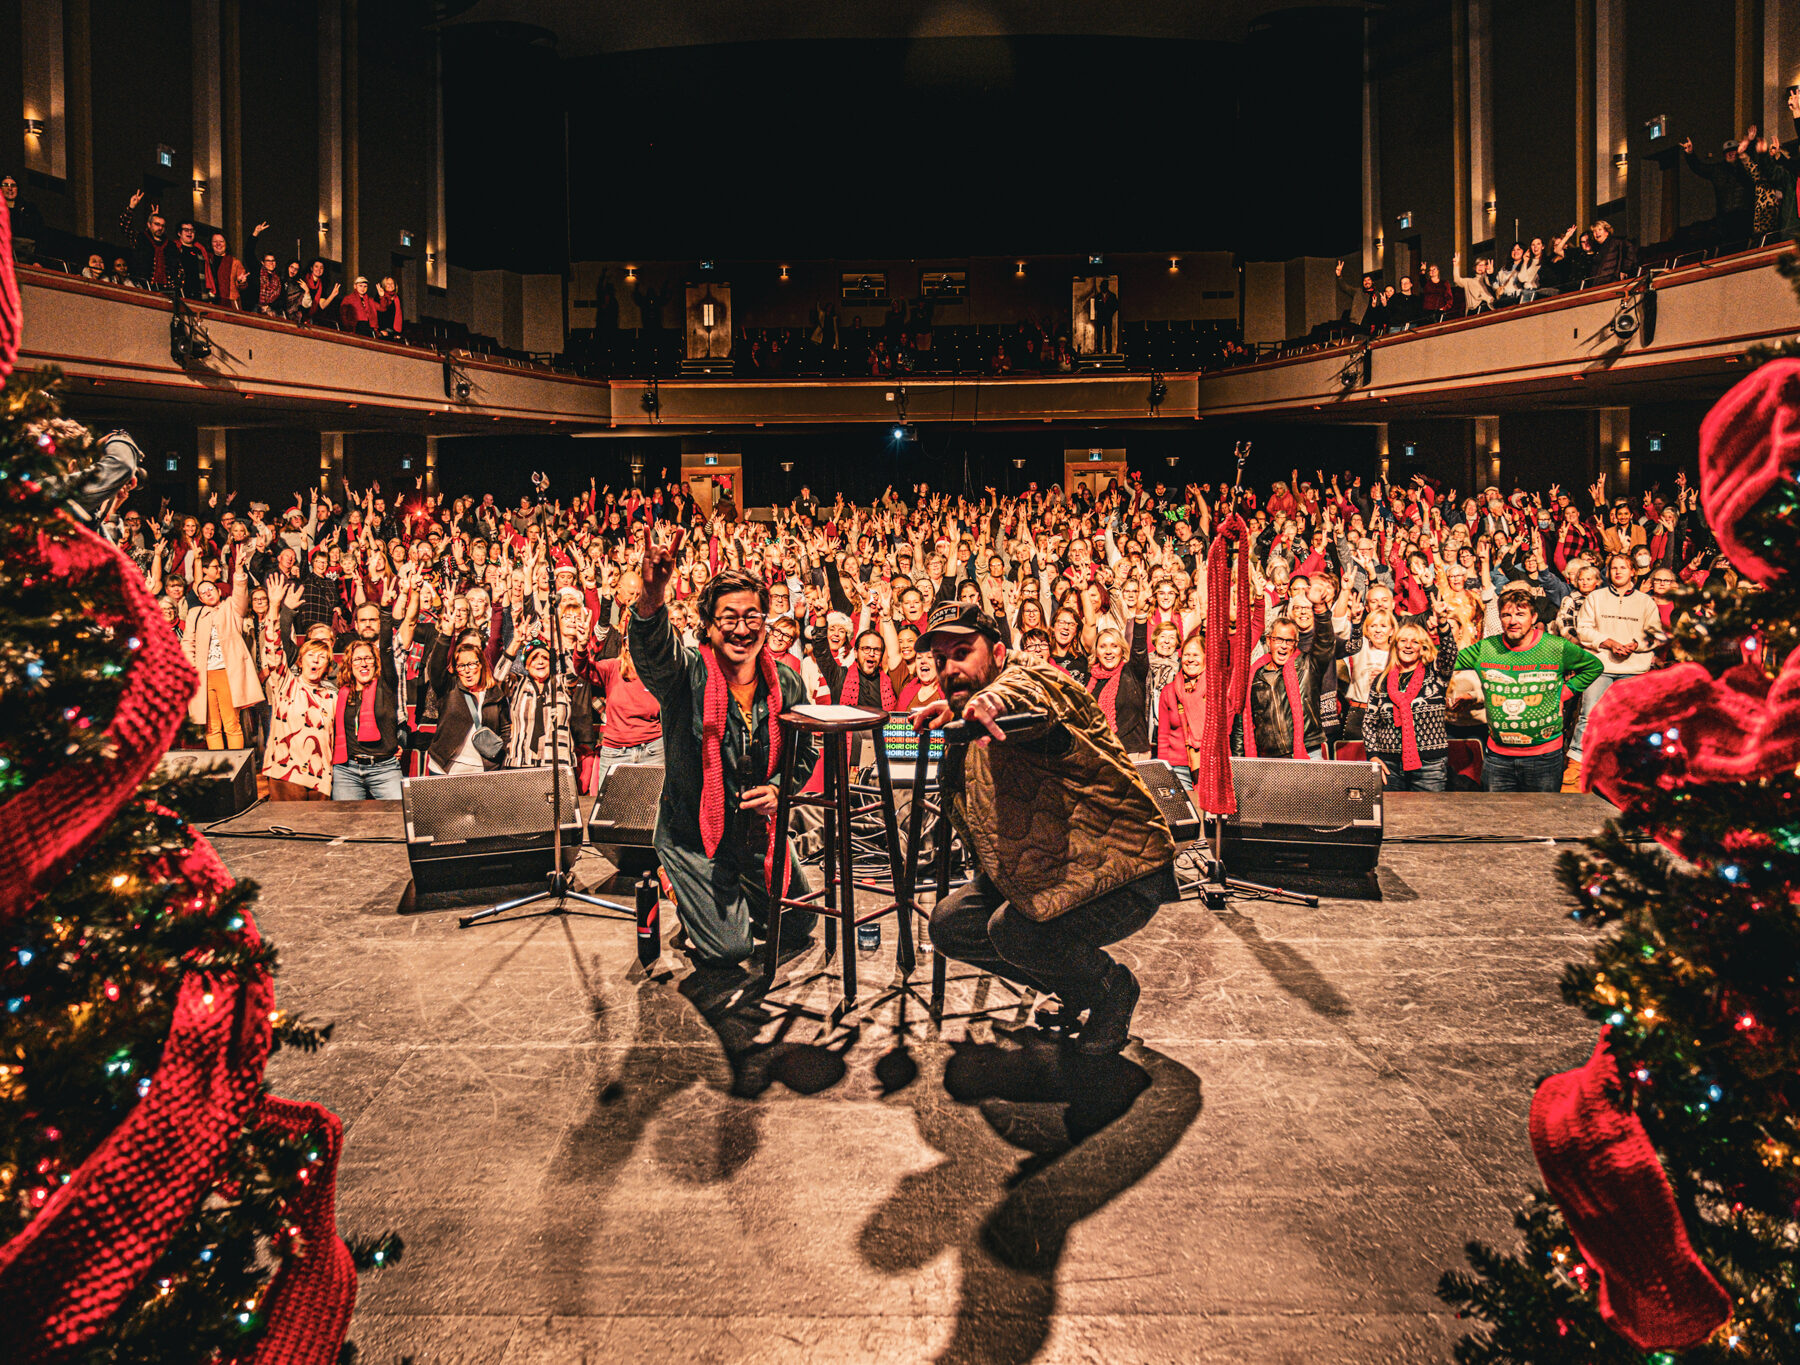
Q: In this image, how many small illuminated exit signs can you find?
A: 12